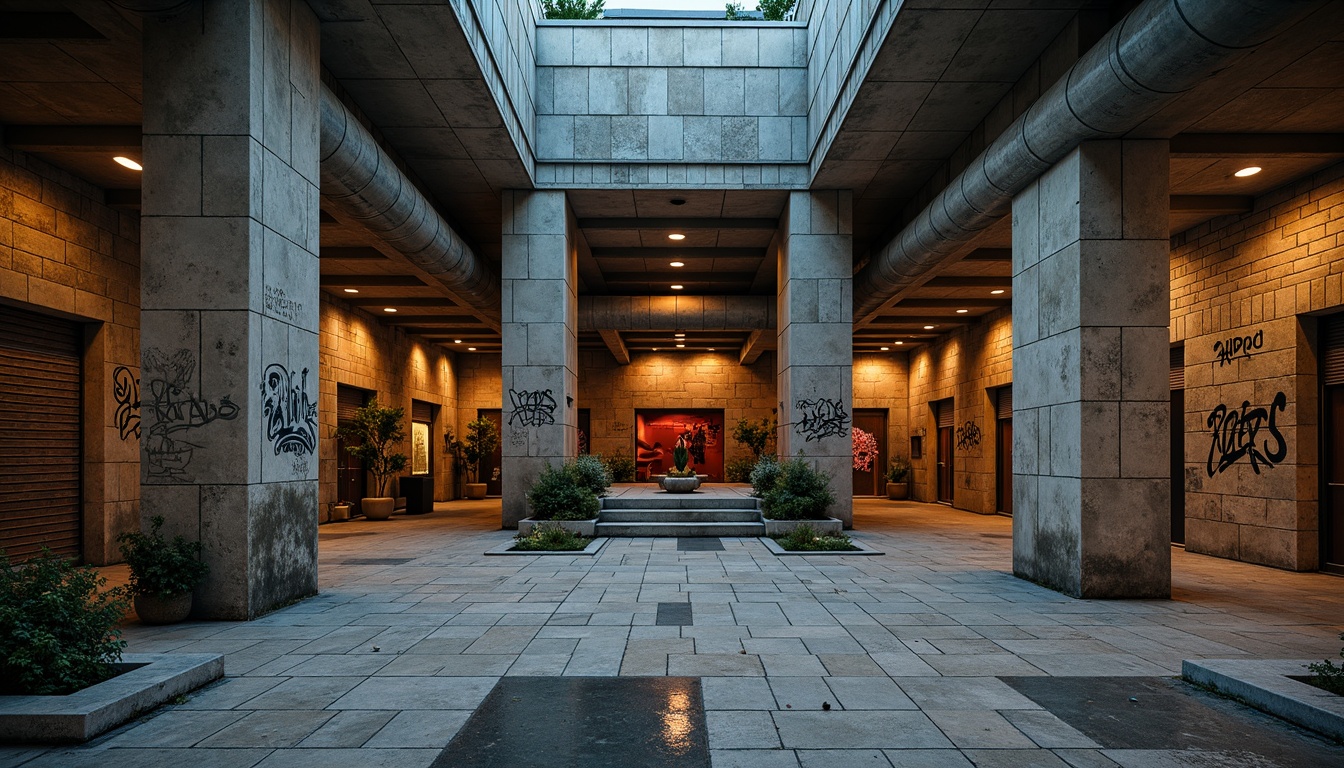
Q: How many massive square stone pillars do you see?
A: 4